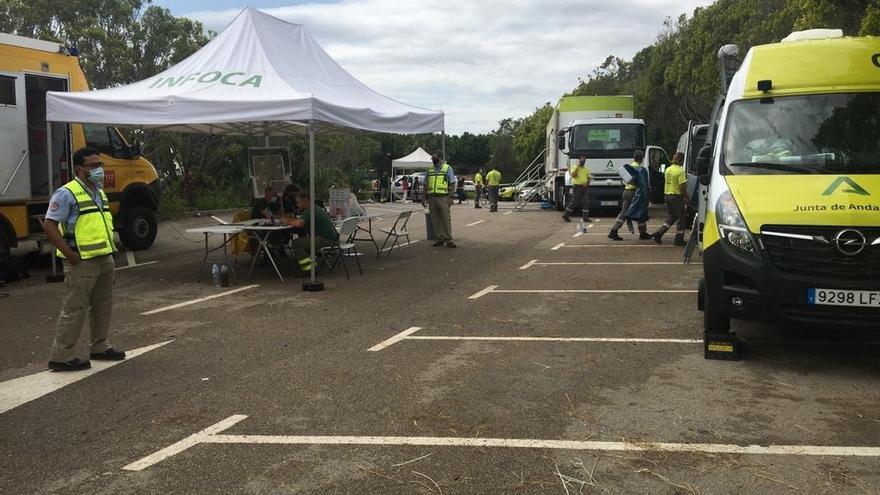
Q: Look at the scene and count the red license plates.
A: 0